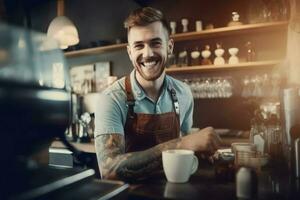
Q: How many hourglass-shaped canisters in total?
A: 2